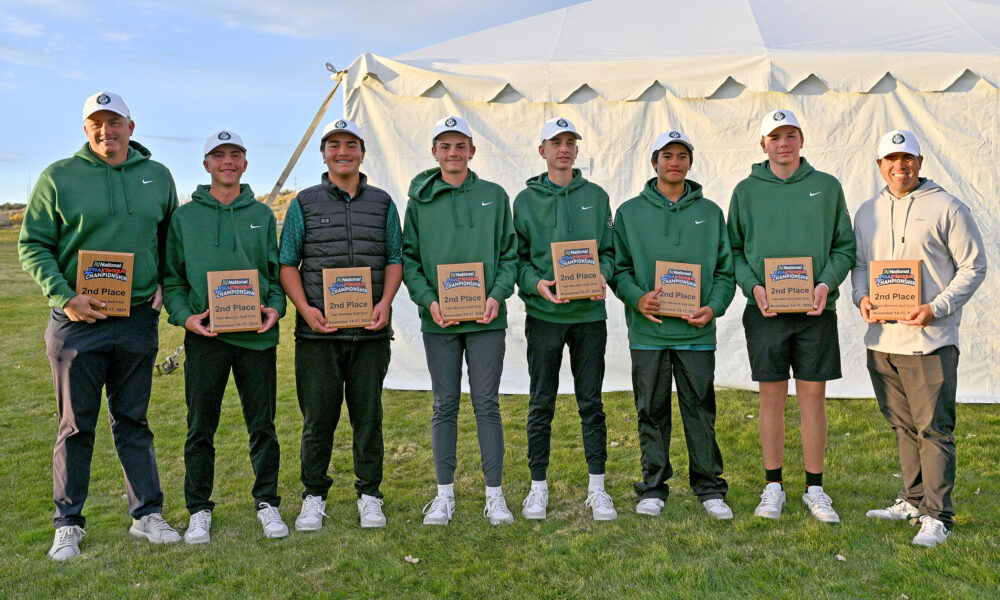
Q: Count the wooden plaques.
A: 8